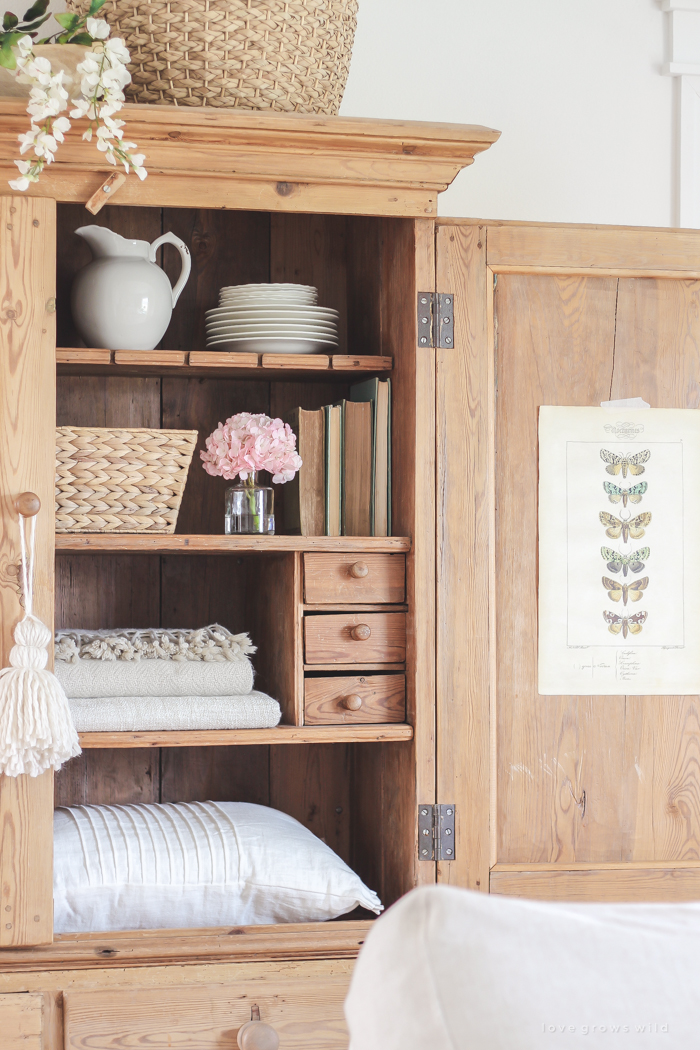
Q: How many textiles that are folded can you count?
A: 2